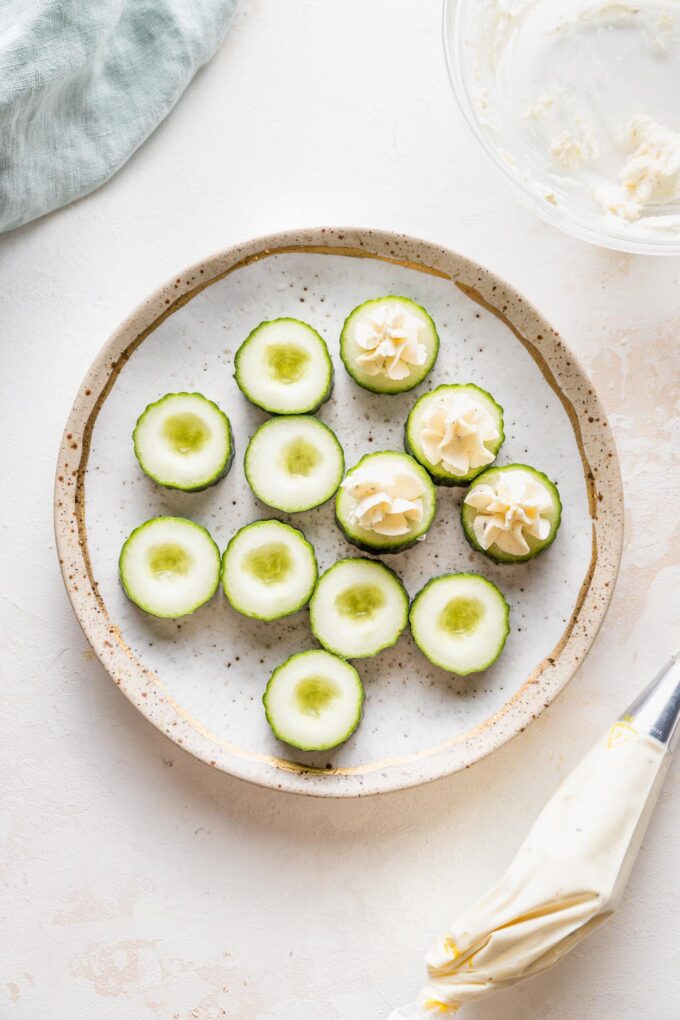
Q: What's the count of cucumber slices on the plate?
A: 12